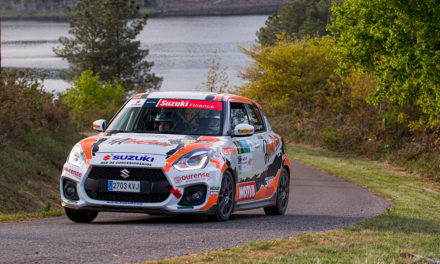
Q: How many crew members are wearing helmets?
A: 2